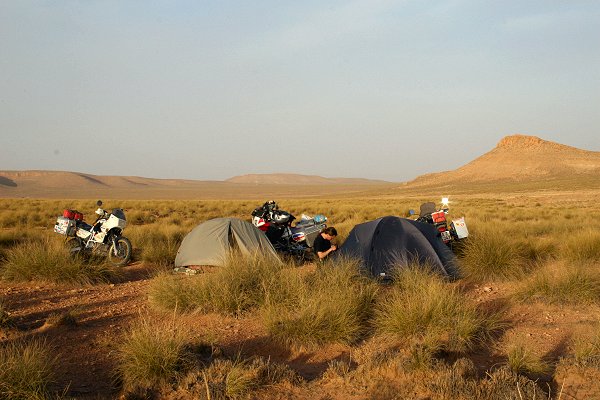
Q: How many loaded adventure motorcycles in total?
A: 3